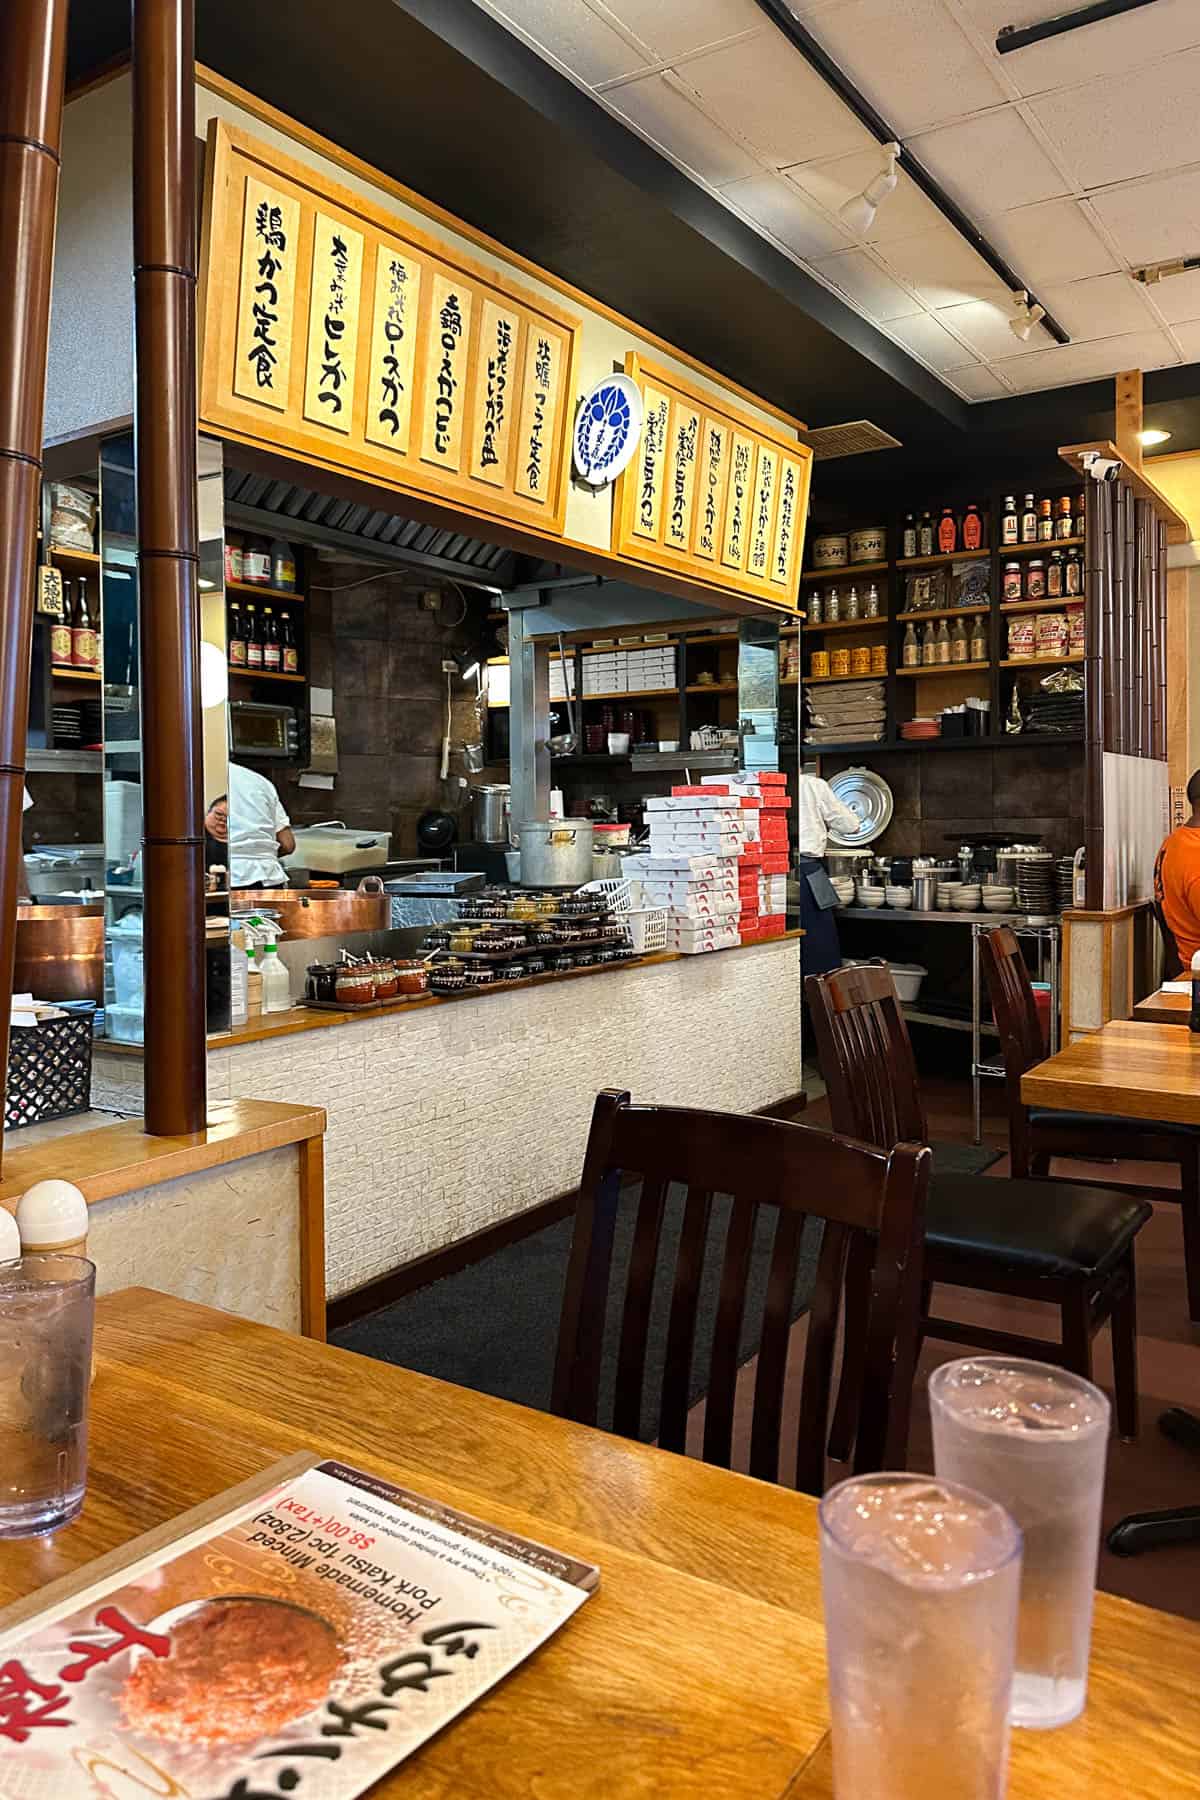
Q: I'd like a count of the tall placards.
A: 12